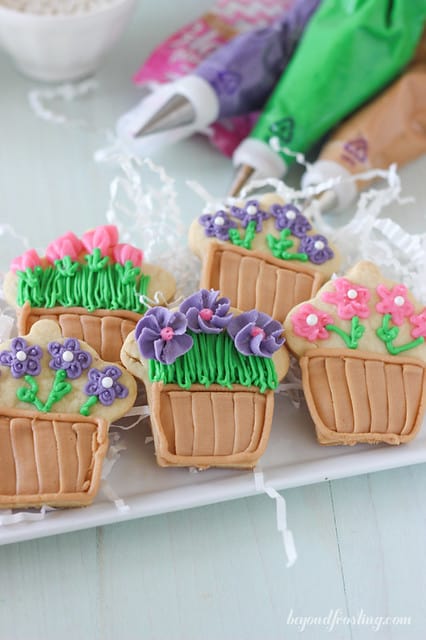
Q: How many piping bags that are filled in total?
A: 3